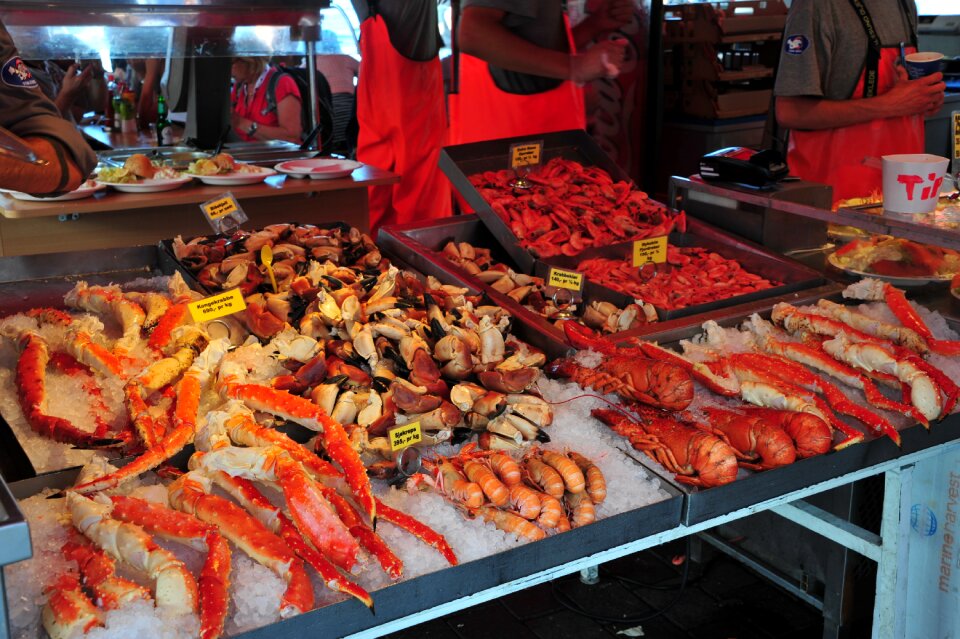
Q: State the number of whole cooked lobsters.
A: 4